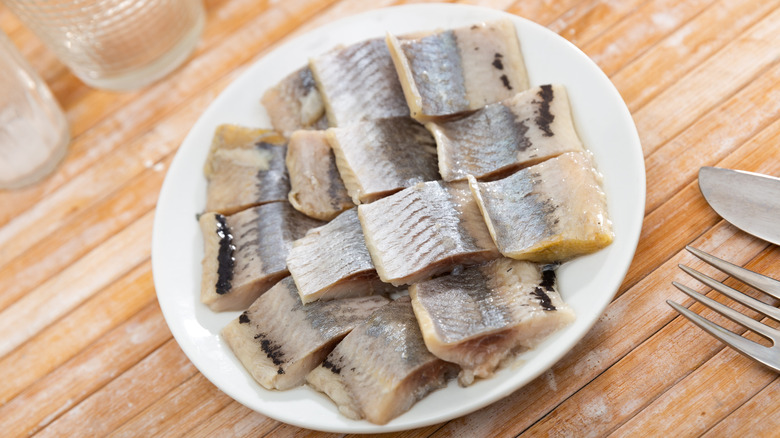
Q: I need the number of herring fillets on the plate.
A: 14